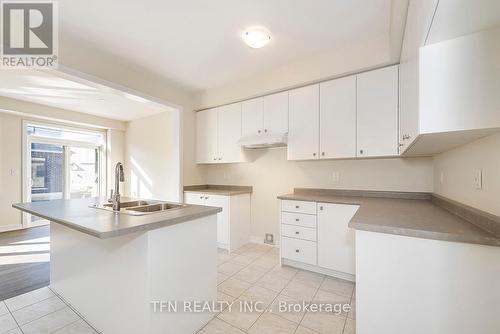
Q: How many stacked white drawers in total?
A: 4